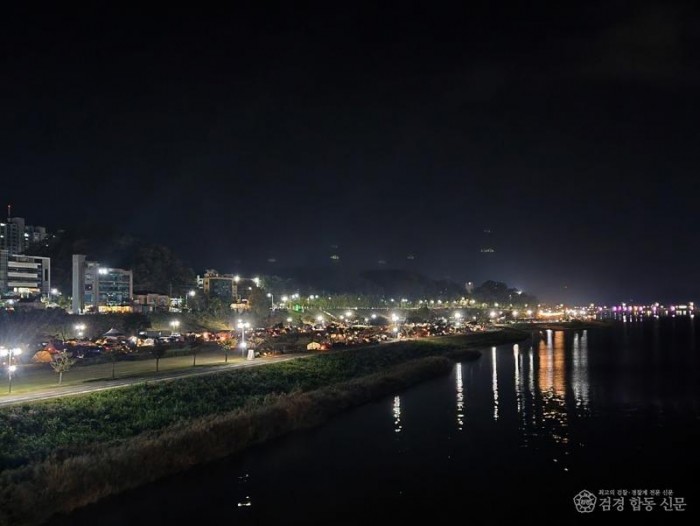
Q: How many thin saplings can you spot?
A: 5